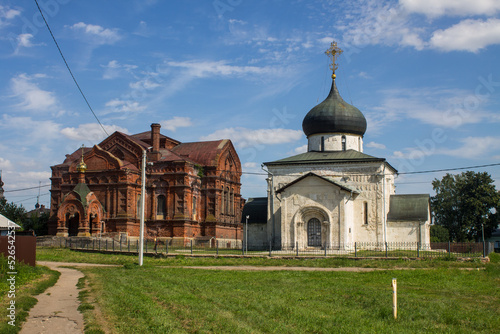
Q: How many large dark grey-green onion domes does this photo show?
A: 1